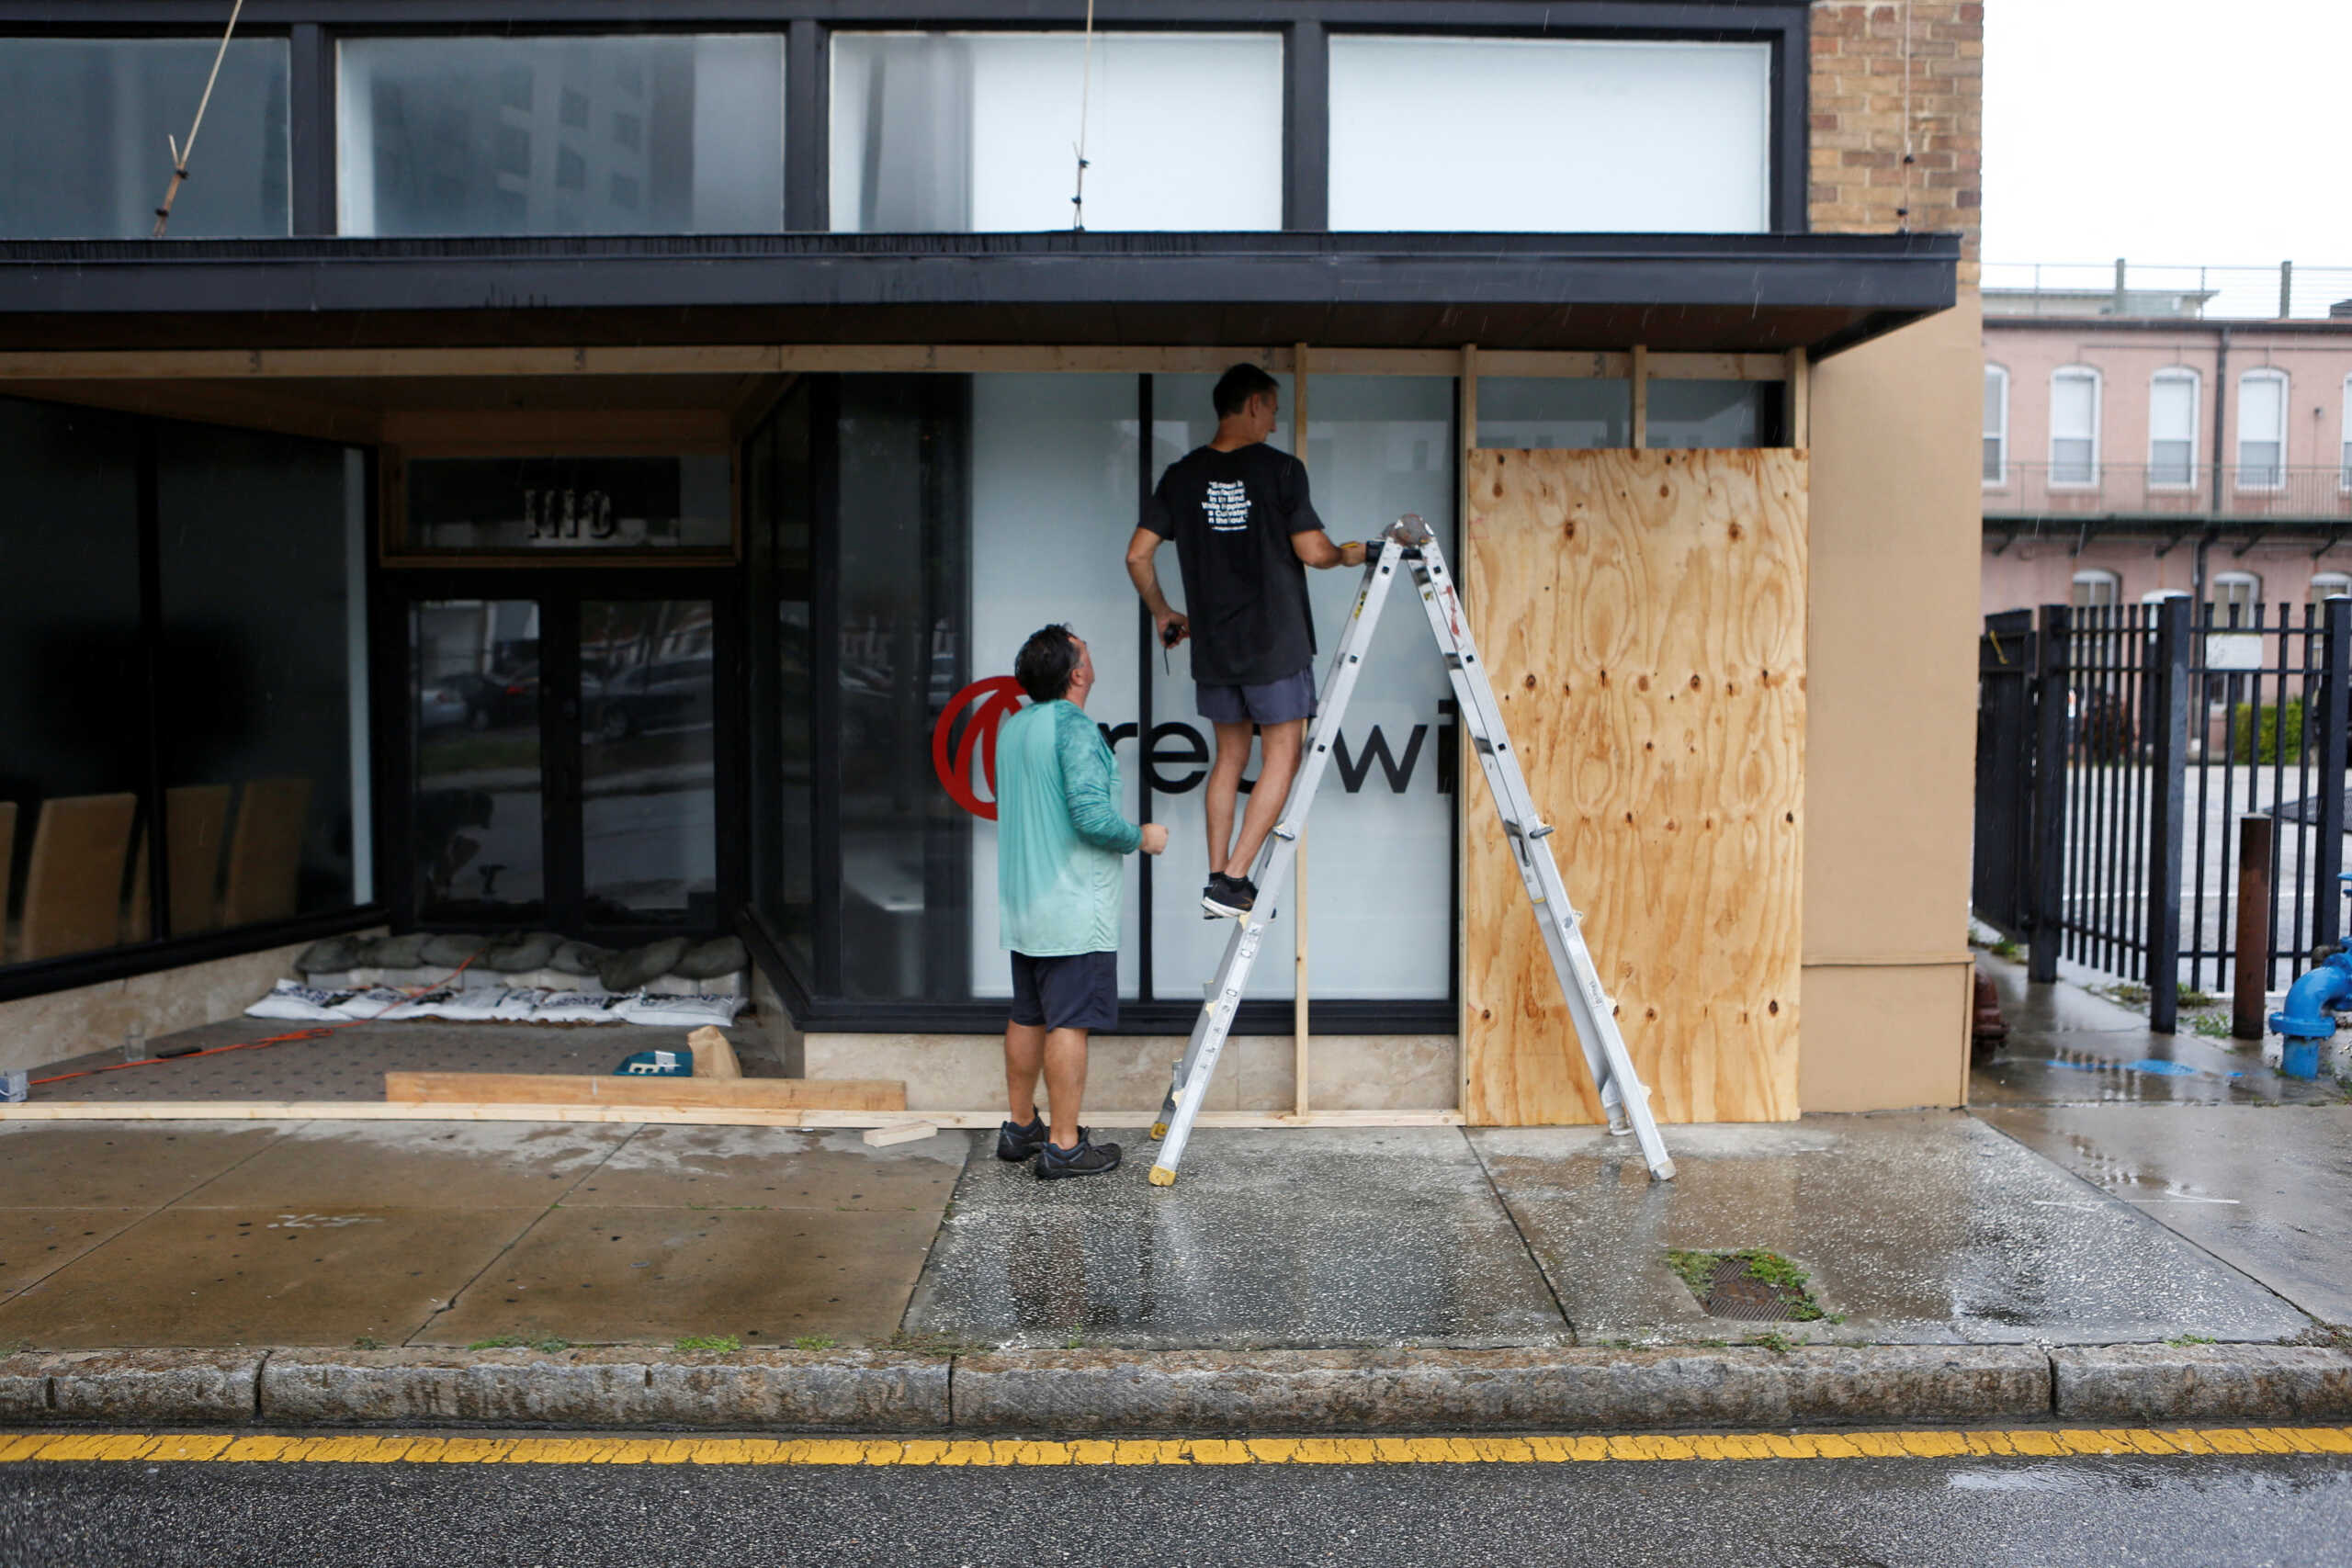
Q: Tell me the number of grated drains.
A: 1